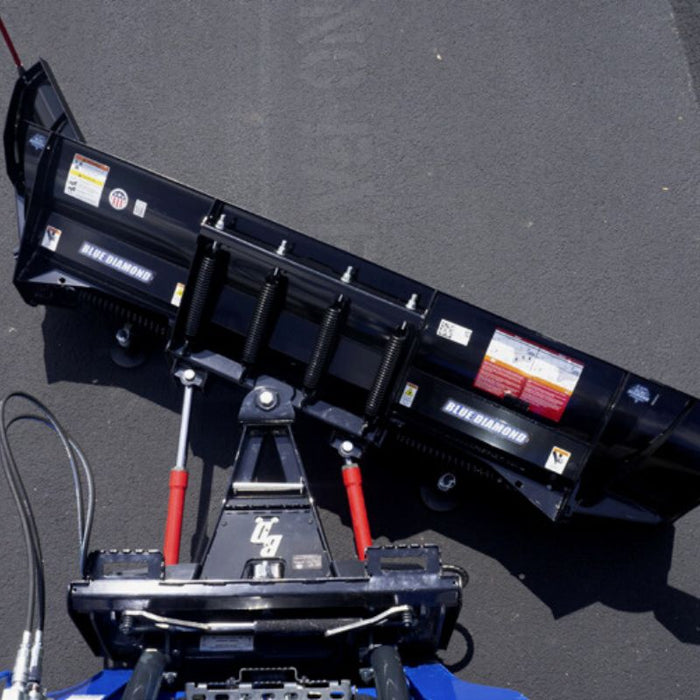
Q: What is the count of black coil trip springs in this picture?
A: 4